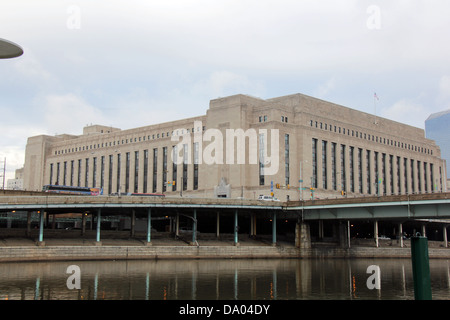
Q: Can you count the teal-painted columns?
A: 6